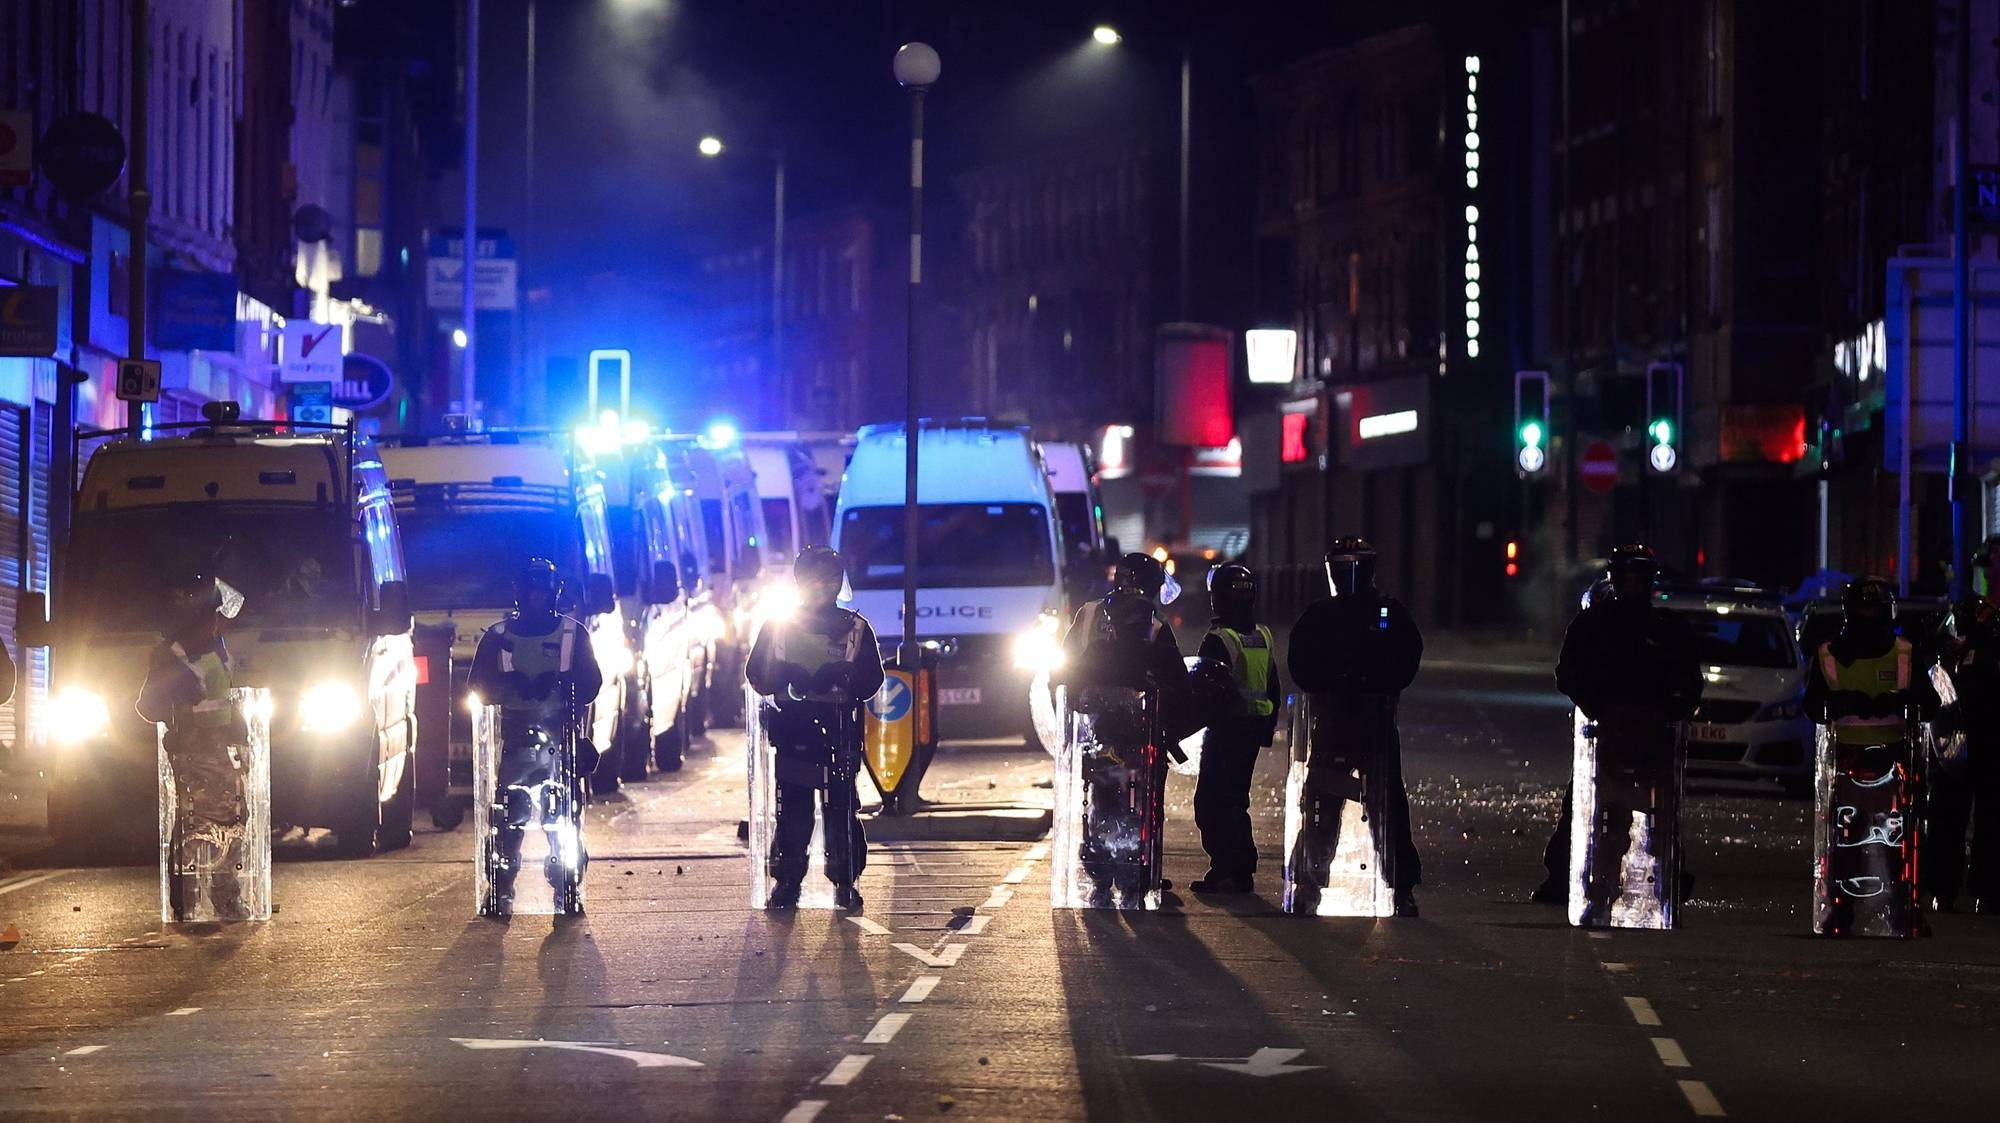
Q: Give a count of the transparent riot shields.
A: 7